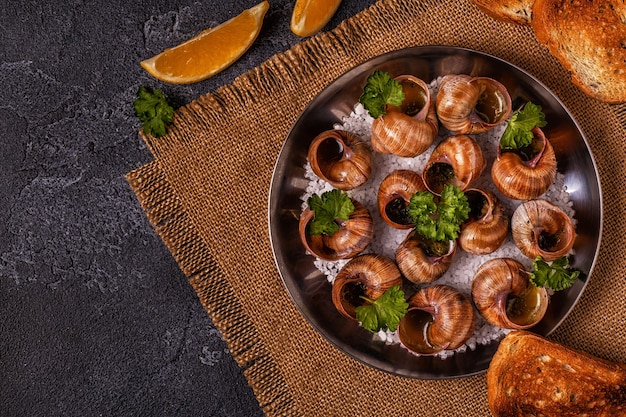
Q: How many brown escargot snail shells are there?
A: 13